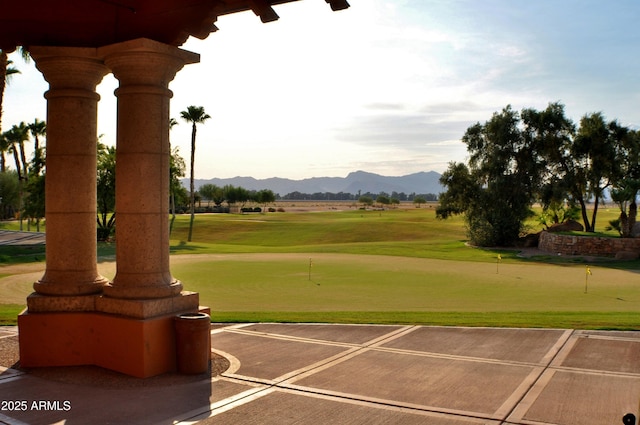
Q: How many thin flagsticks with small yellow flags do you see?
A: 3